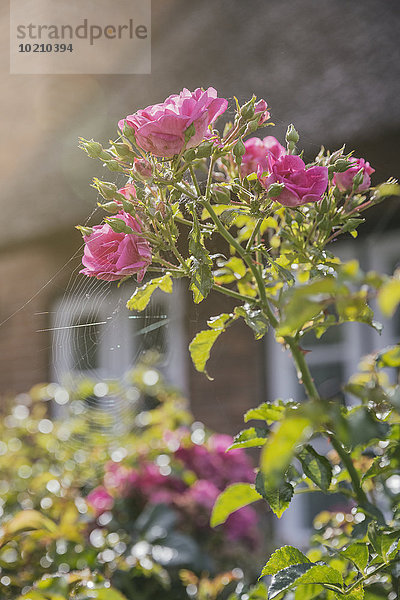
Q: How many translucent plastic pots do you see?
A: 0